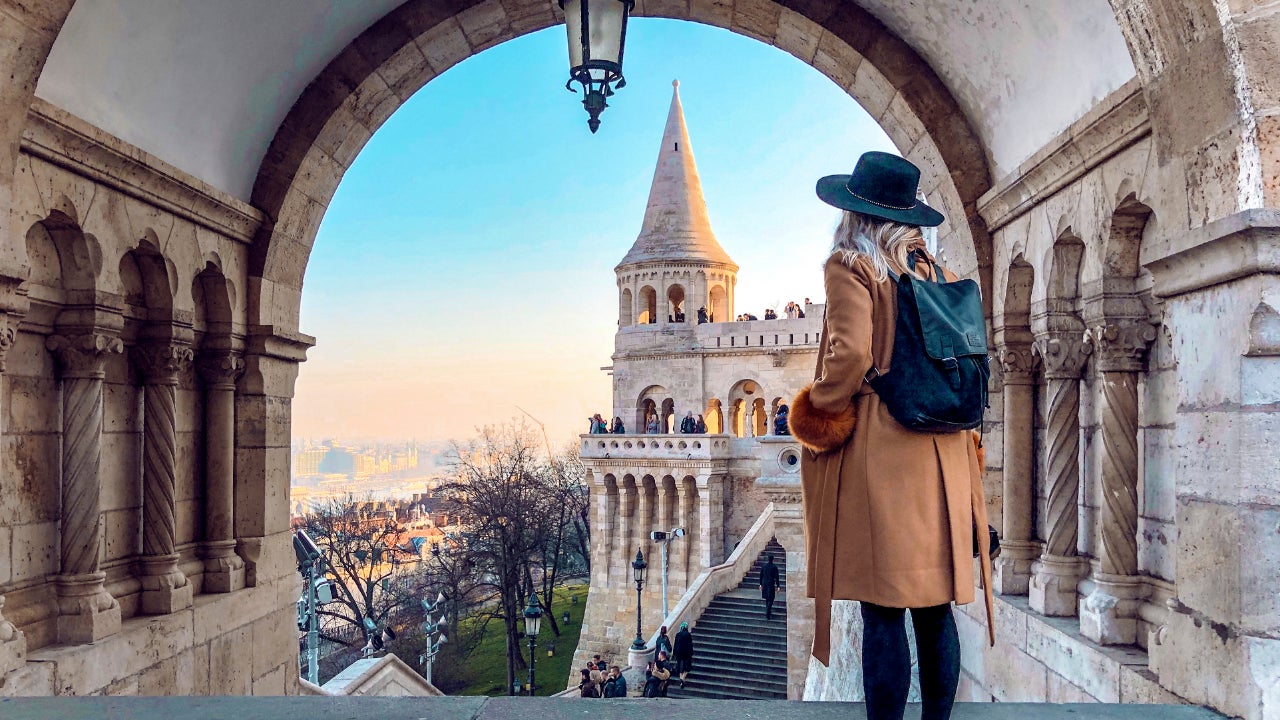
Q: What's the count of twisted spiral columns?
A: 4